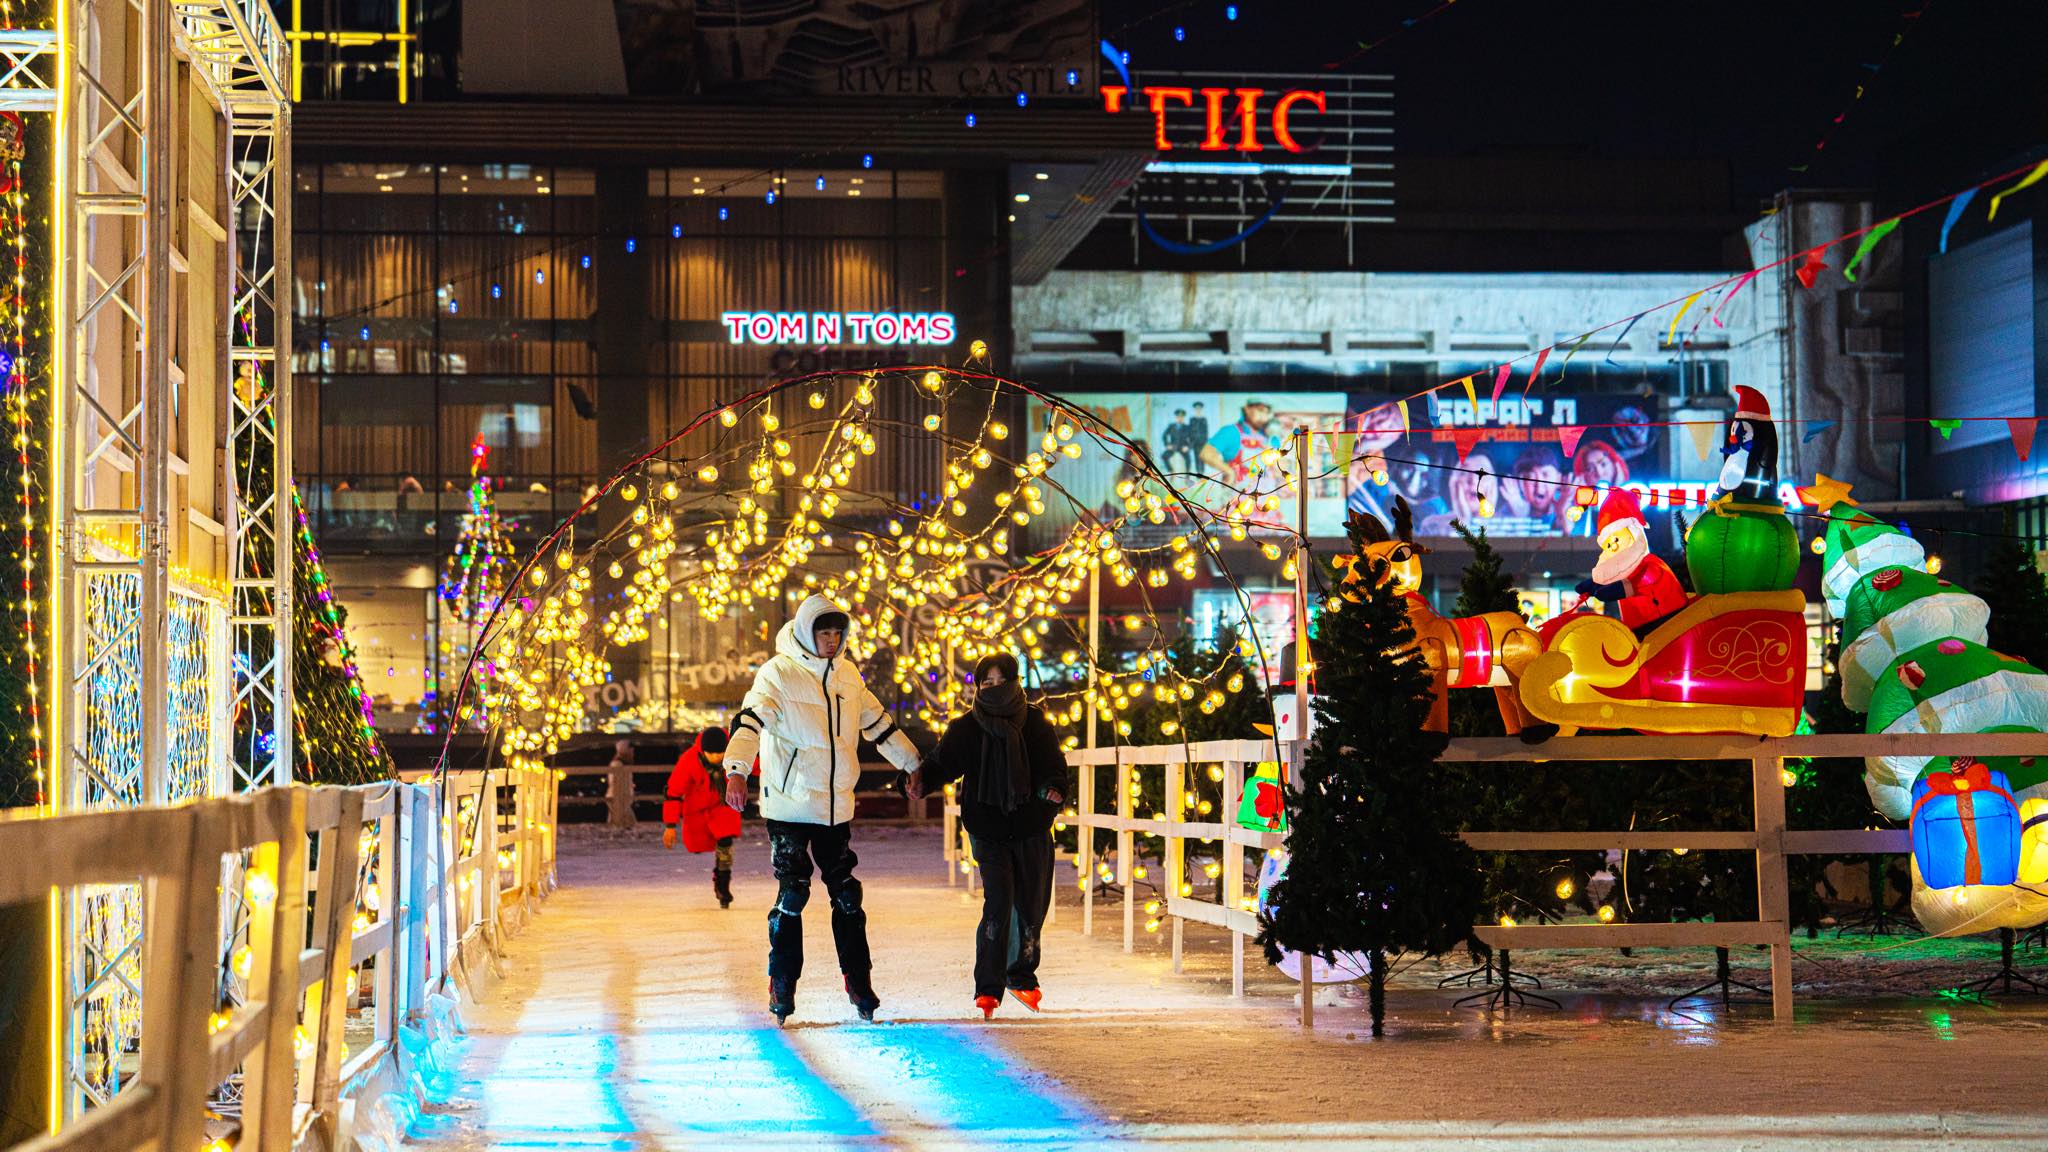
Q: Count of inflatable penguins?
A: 1